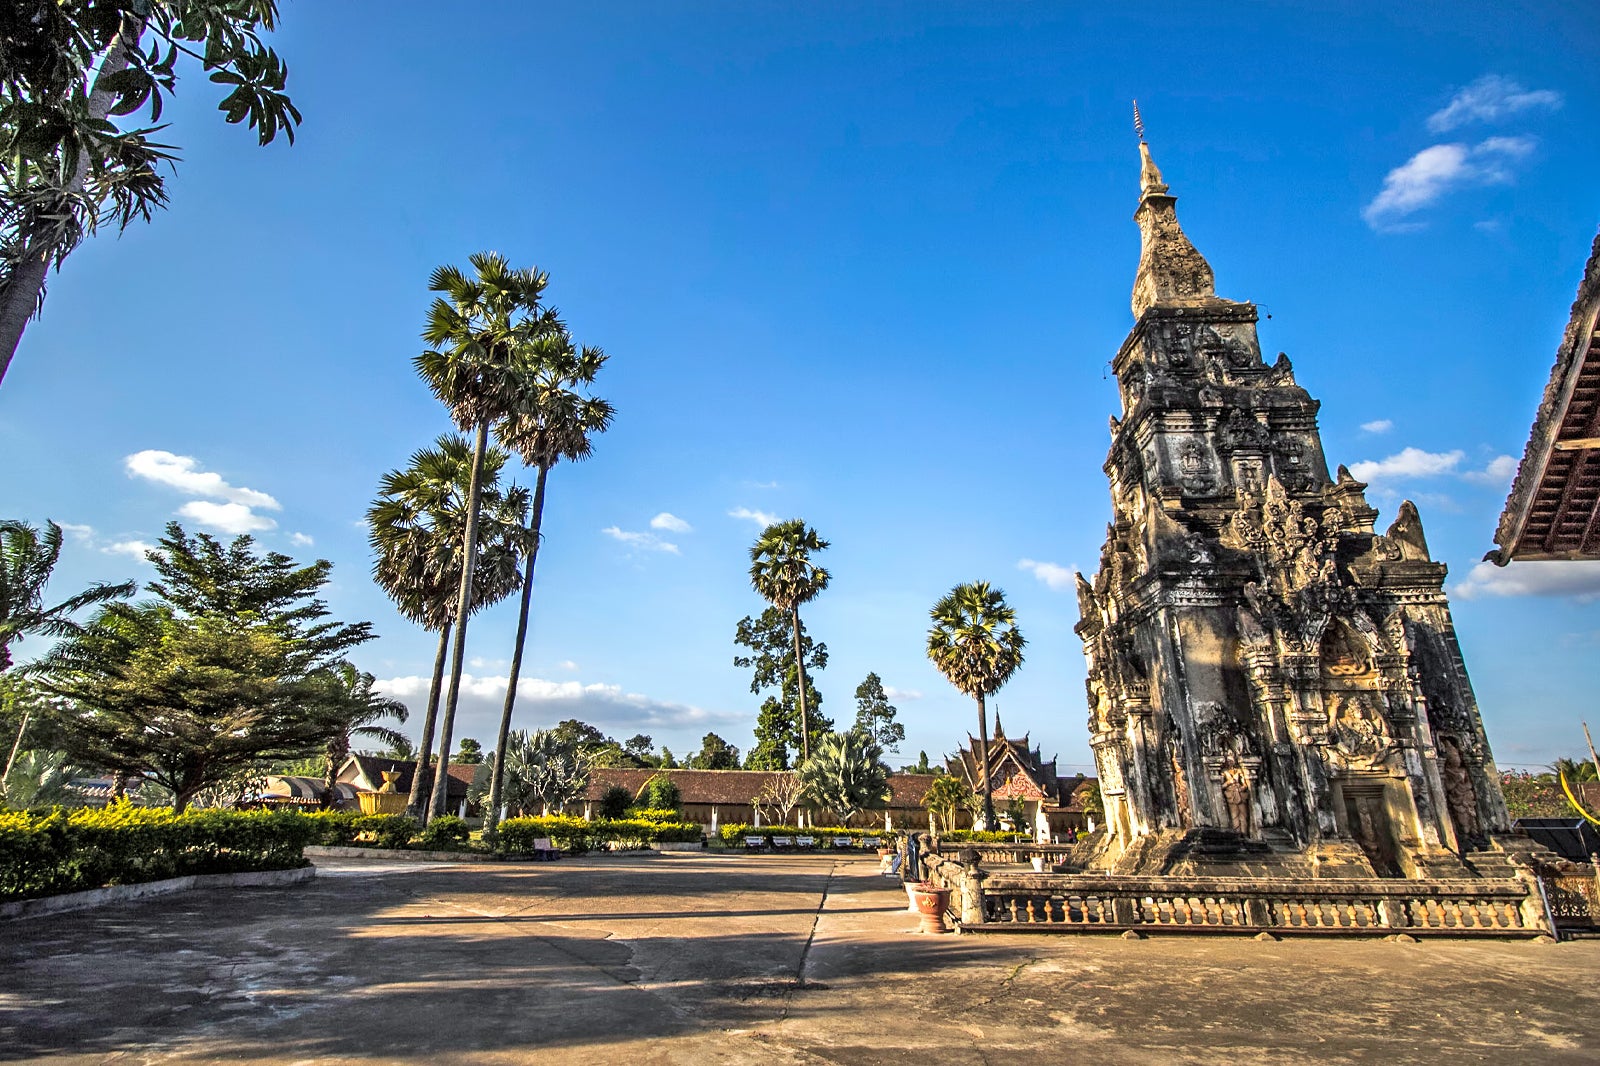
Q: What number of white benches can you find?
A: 5